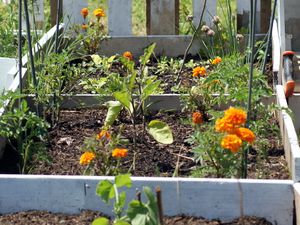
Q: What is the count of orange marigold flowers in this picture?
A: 14